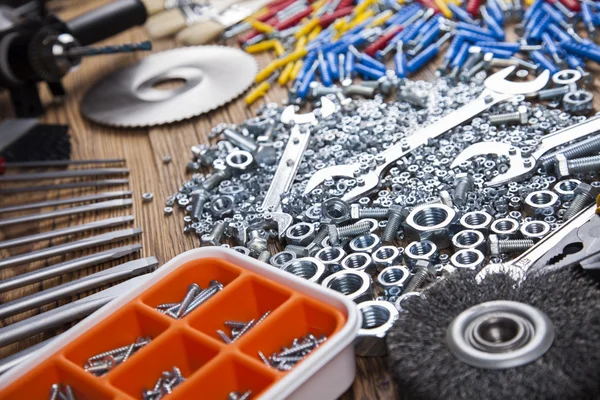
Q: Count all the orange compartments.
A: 7